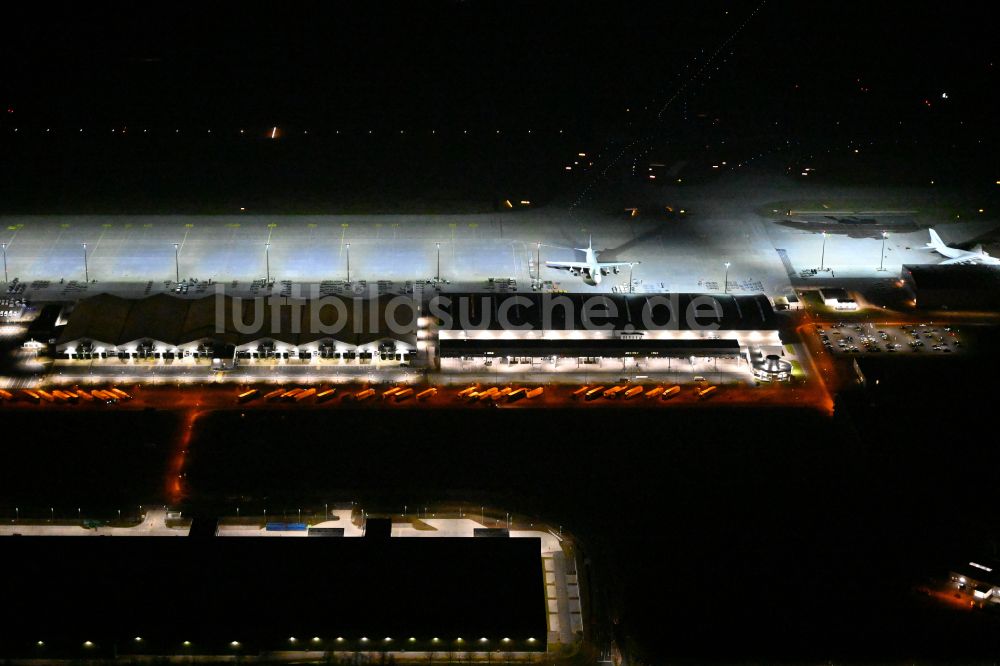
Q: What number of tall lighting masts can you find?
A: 11